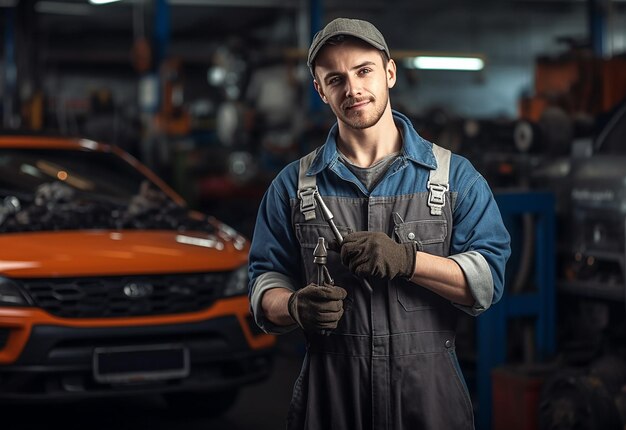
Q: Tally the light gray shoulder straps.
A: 2